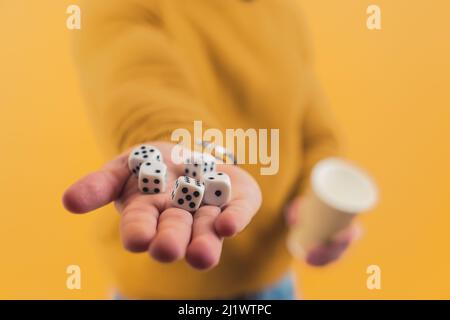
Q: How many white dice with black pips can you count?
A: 5